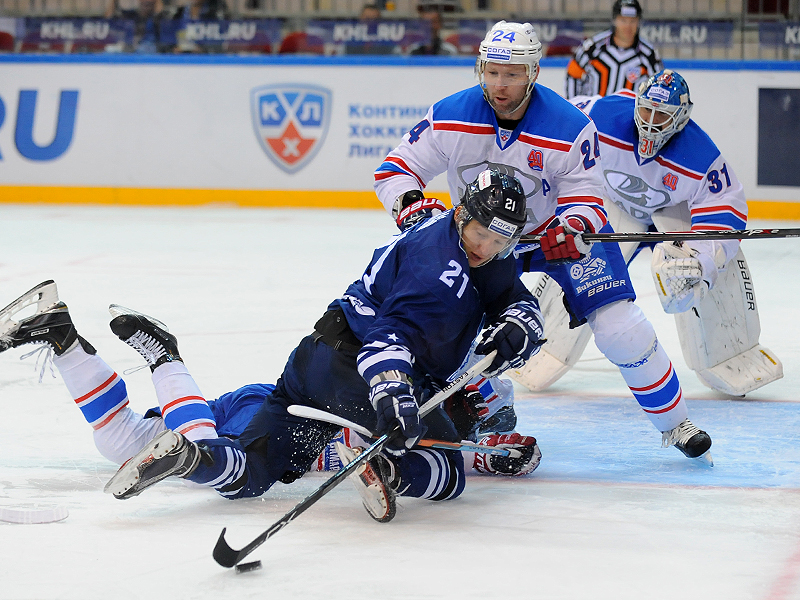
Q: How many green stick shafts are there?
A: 0